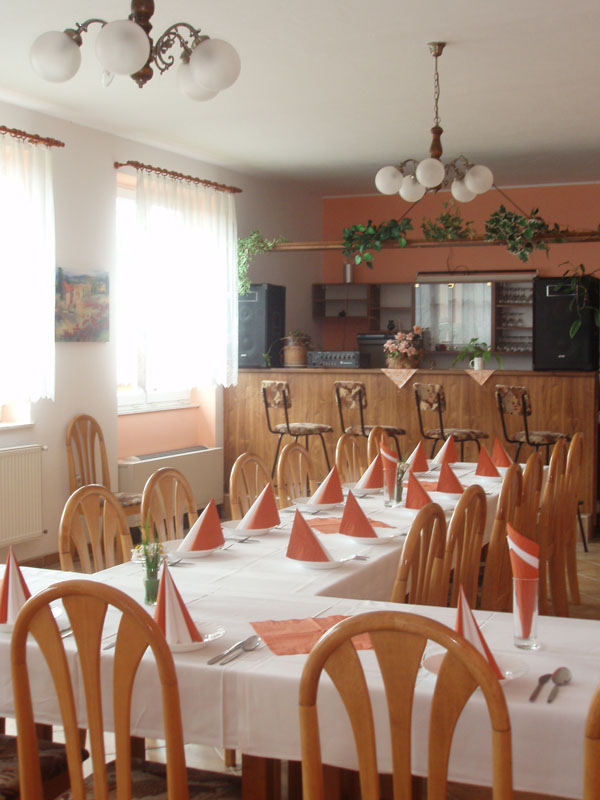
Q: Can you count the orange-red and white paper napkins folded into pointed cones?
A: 15